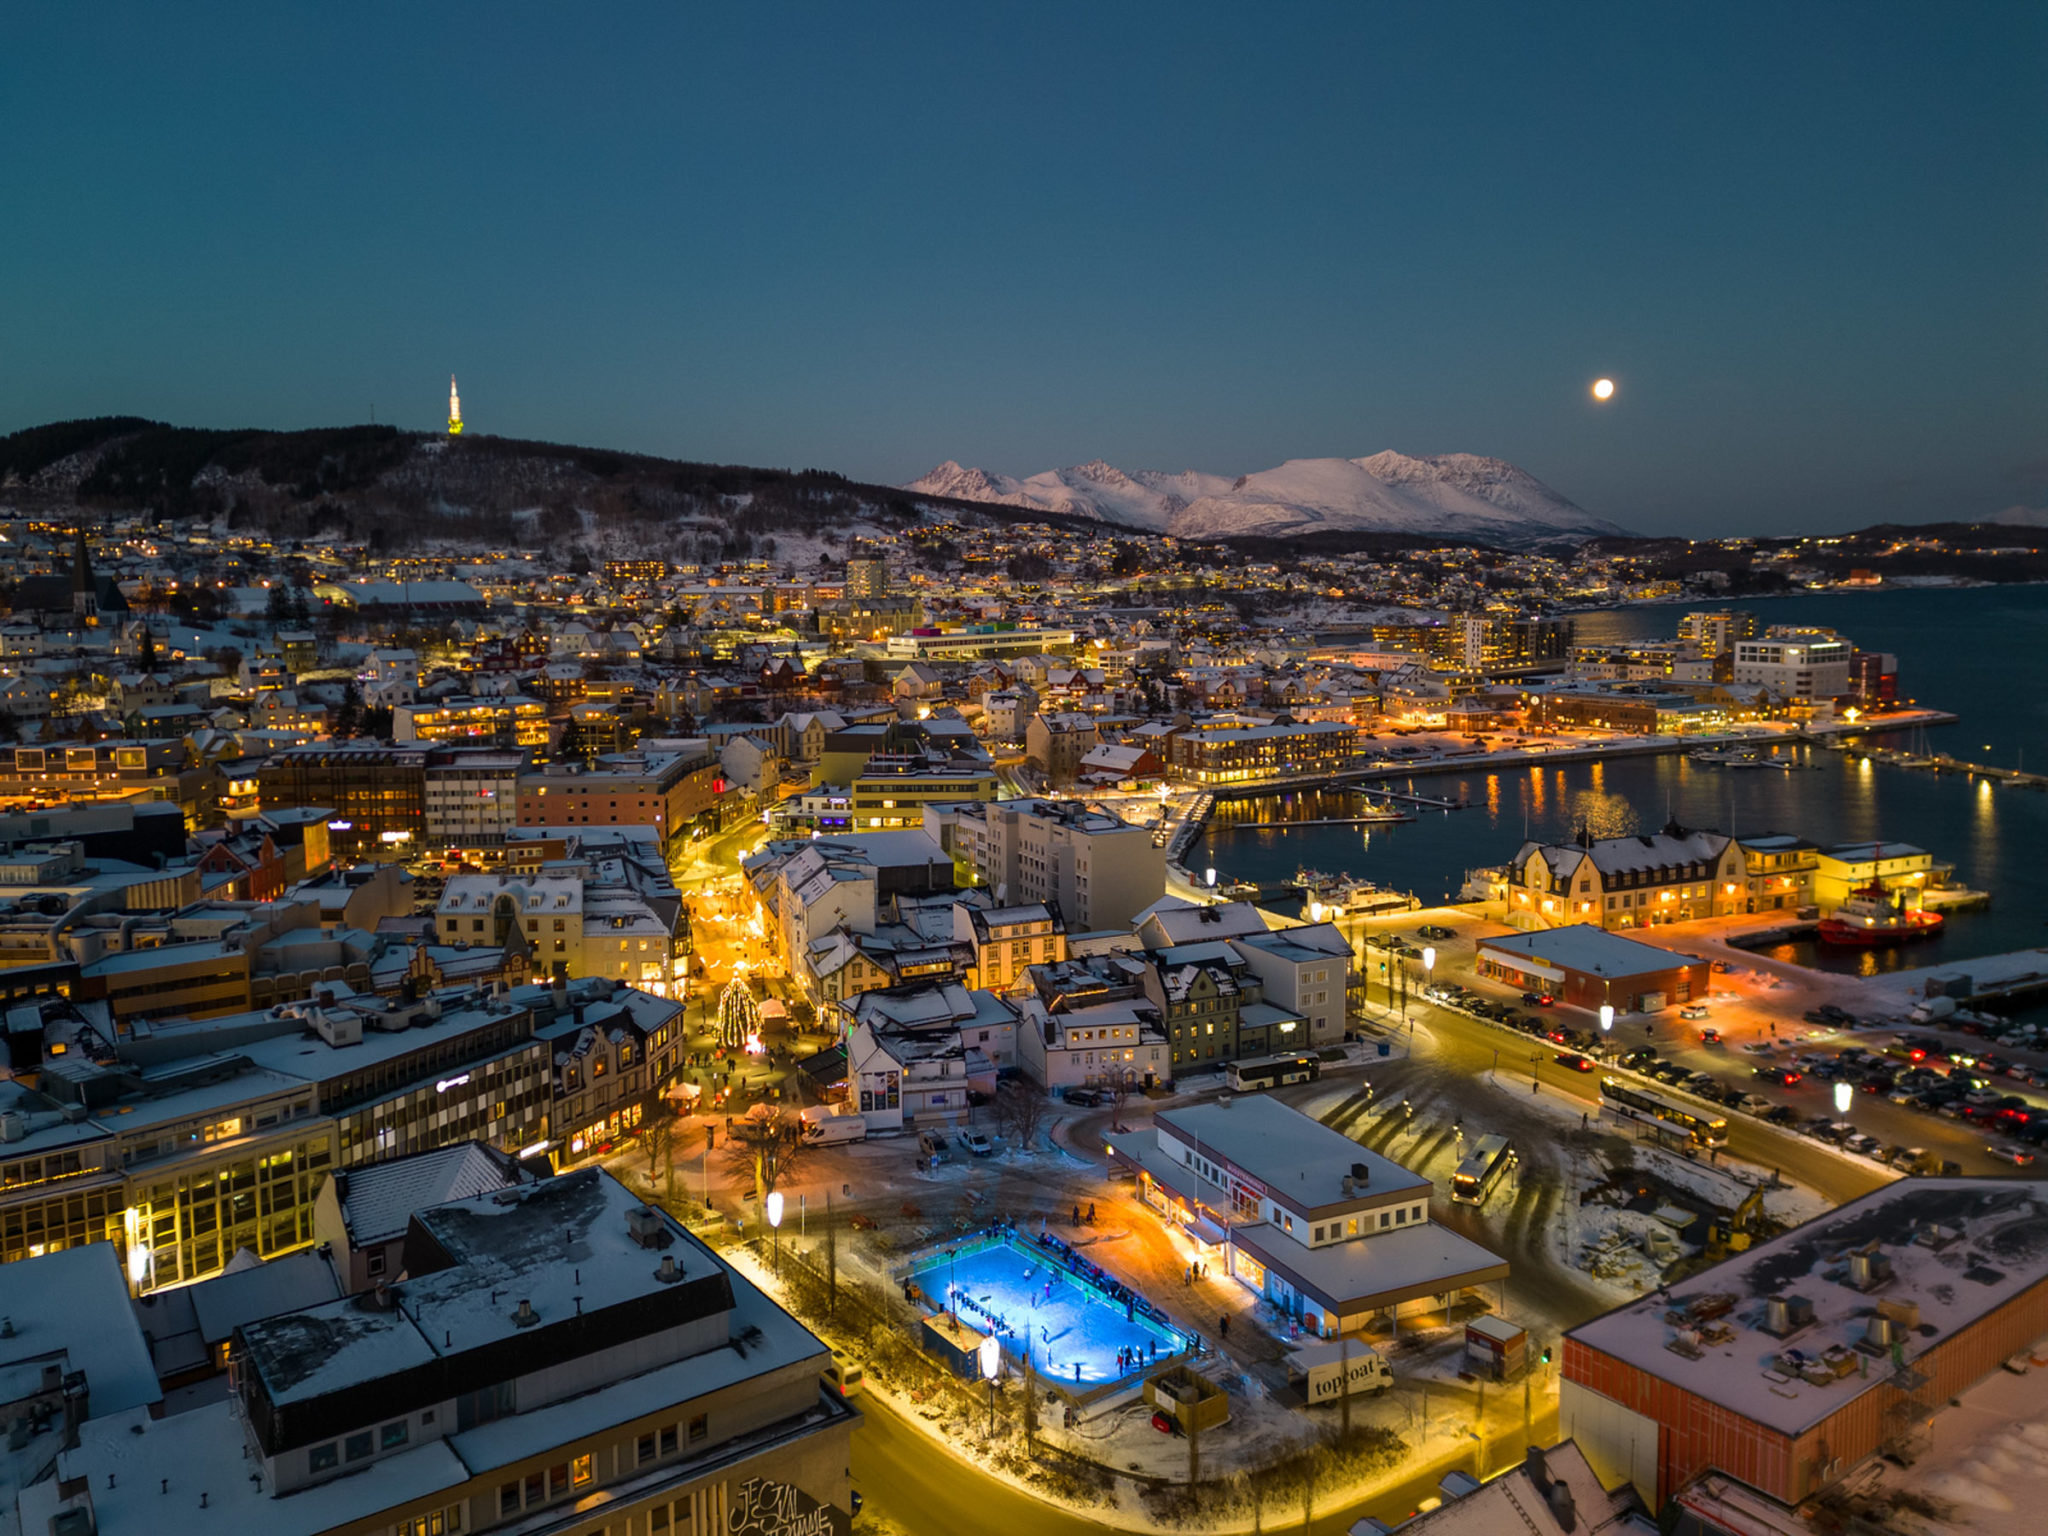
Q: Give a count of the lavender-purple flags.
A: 0